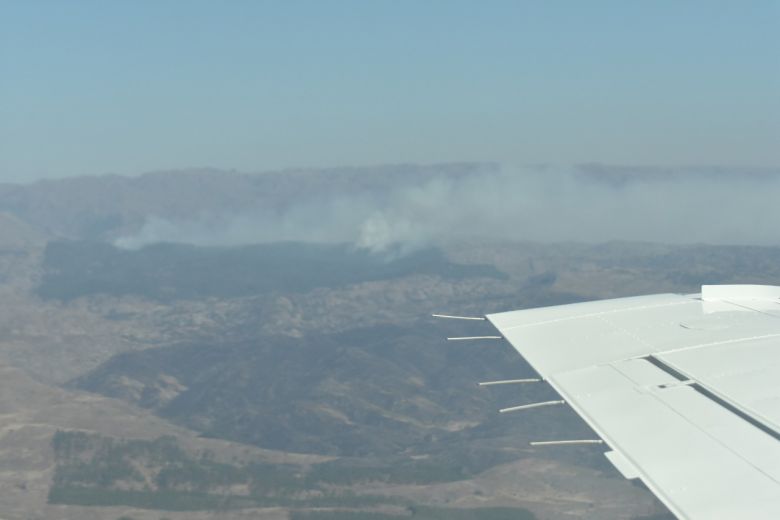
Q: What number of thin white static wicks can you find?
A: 5